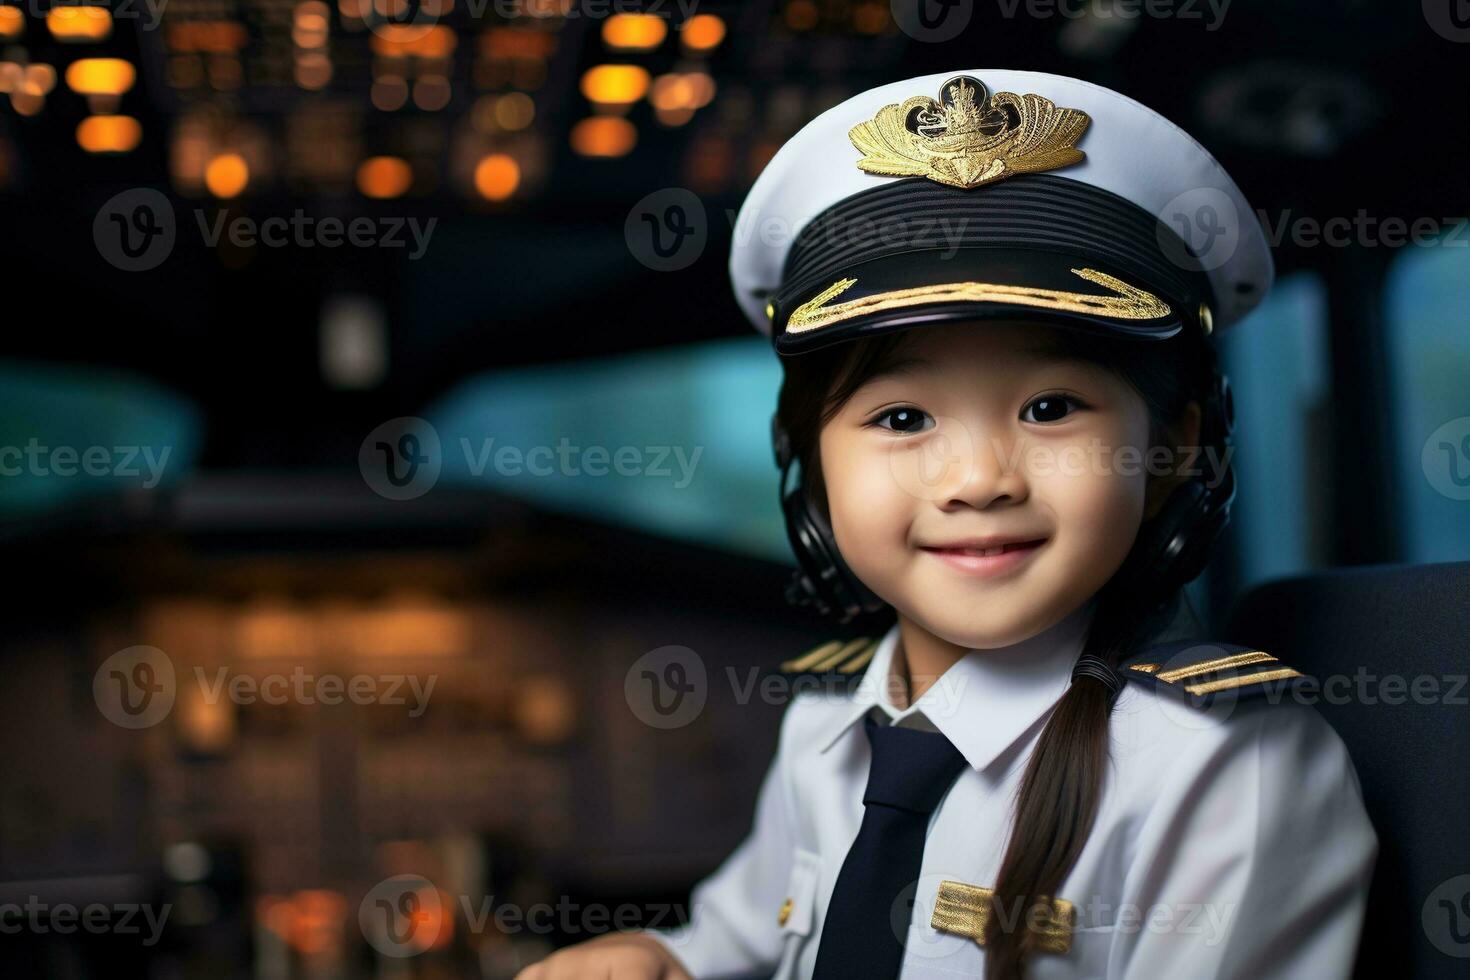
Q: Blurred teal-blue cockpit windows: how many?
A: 4